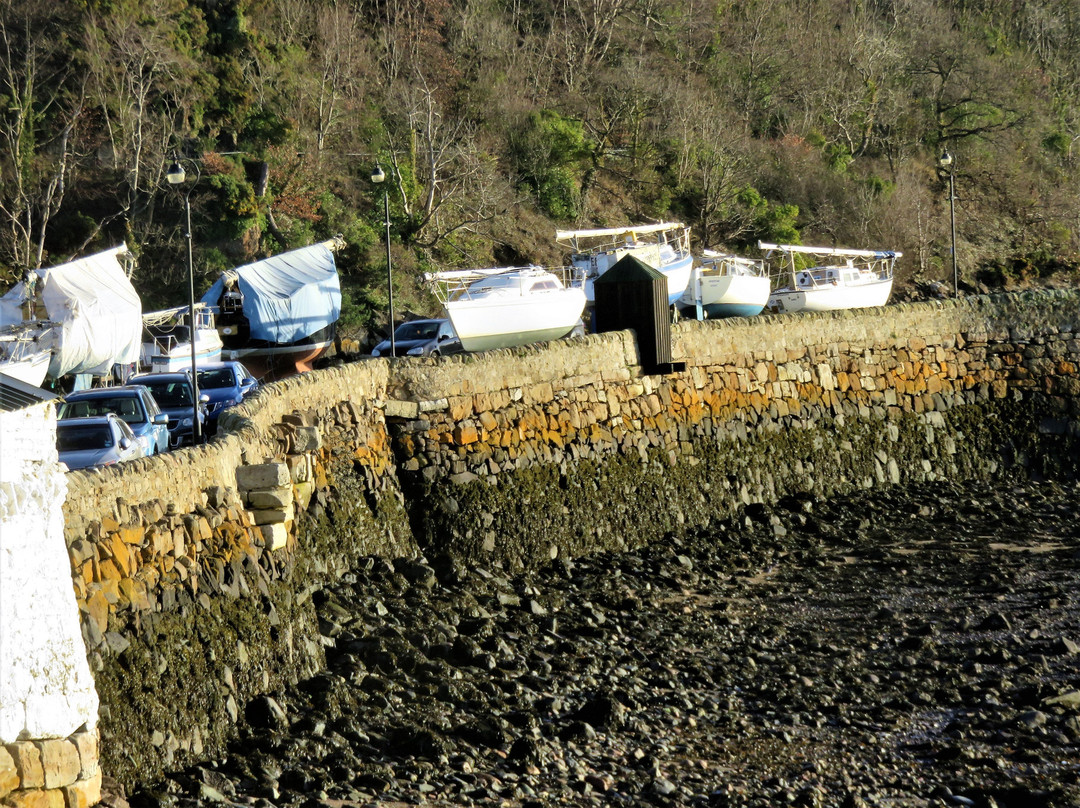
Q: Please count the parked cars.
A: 5